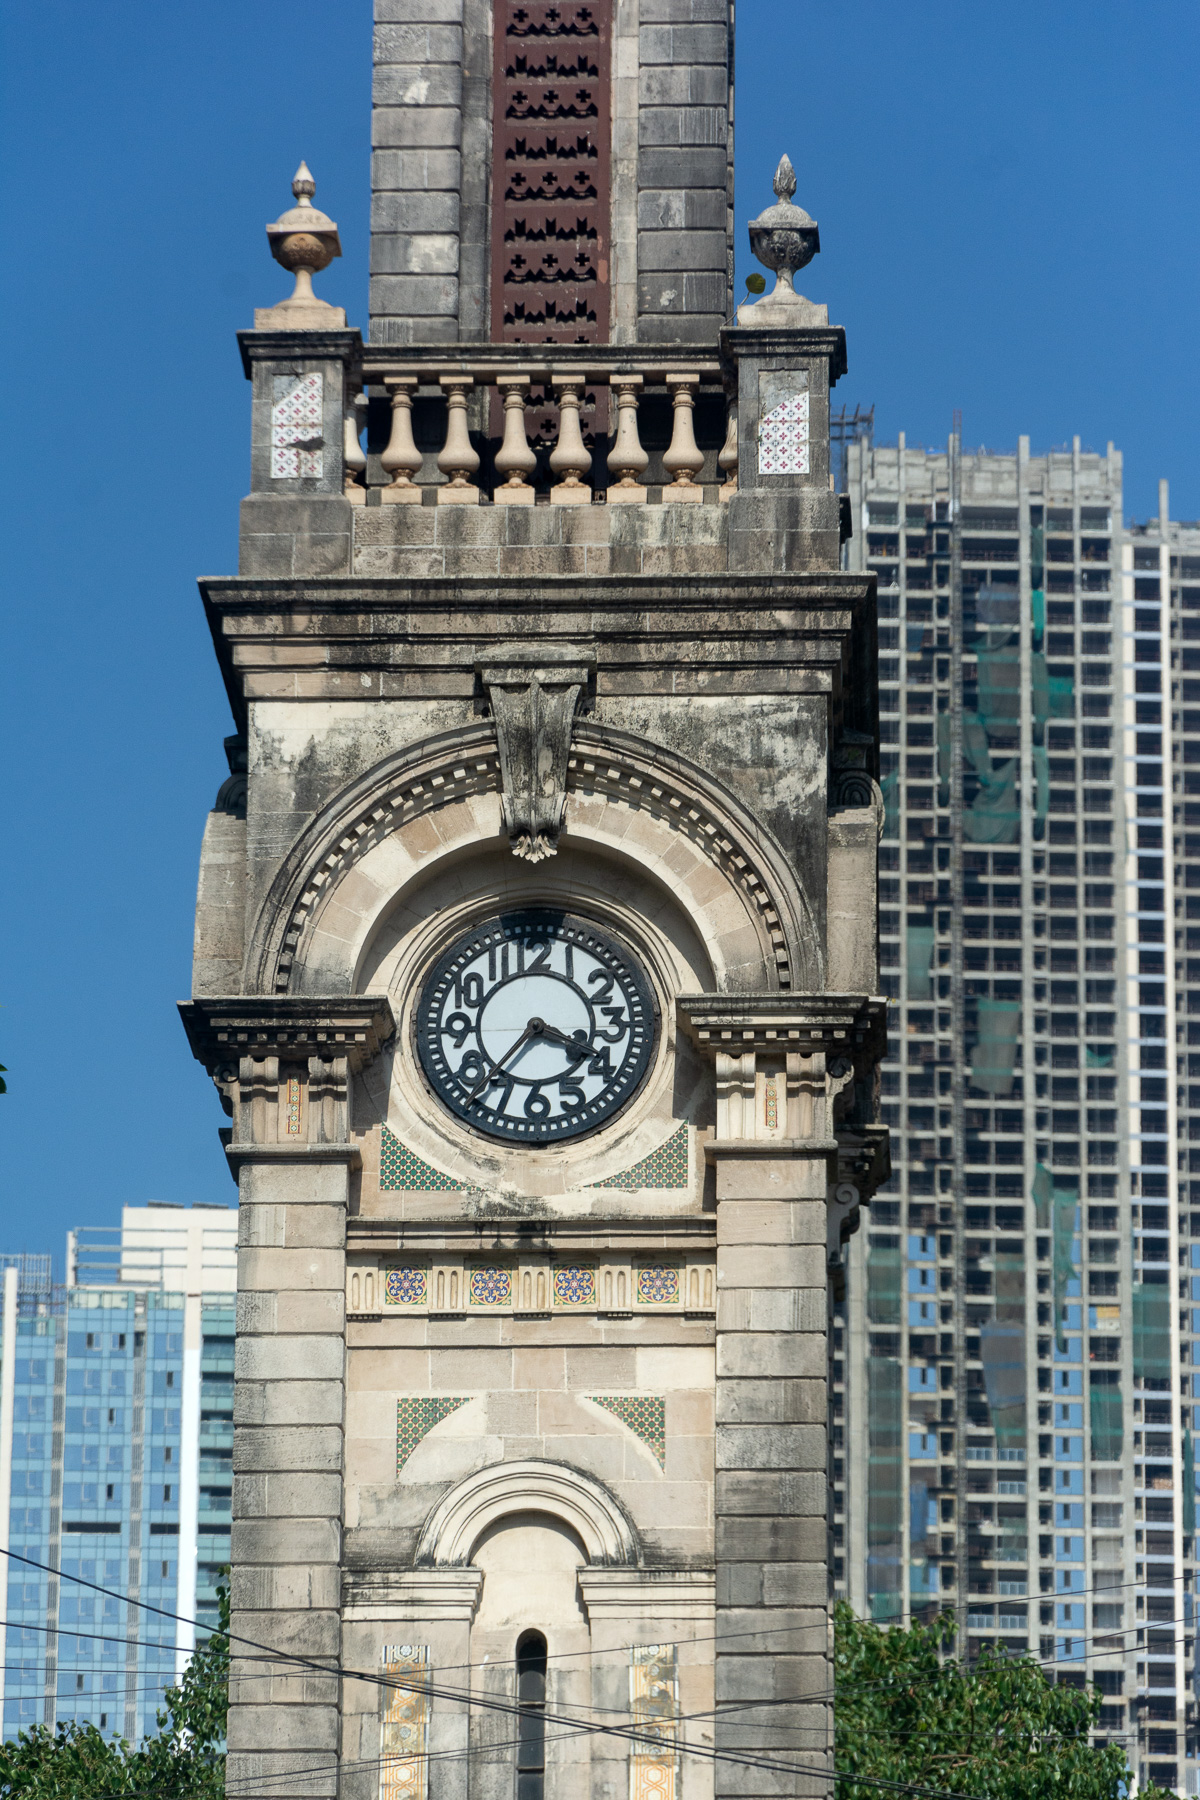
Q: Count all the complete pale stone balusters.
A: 6